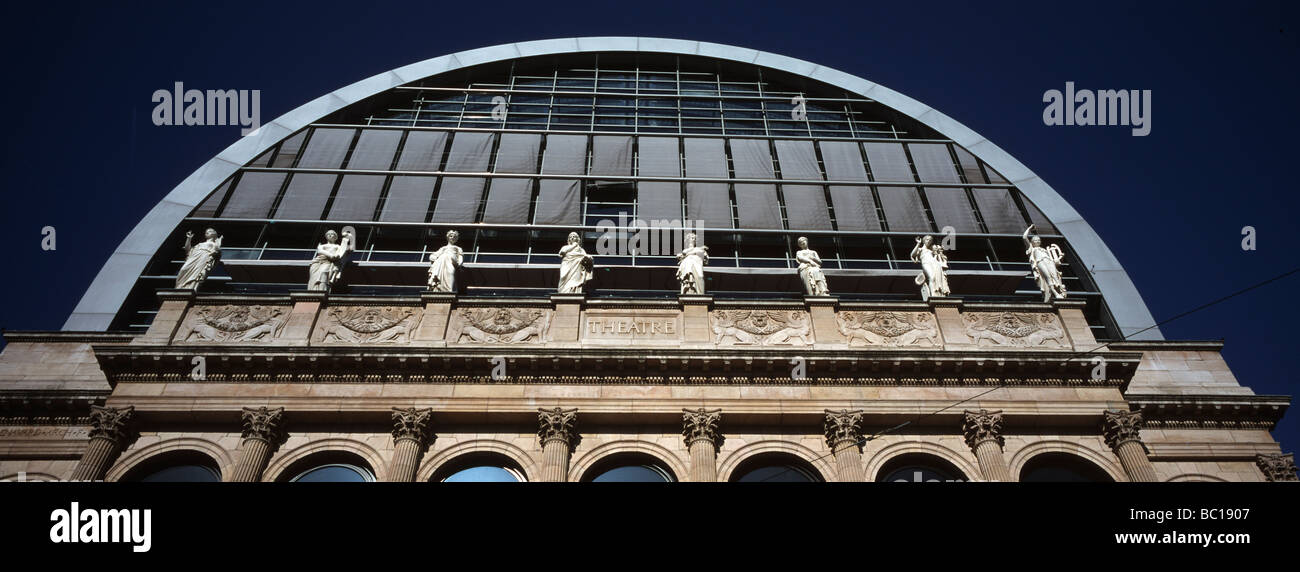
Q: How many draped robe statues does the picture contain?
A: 8